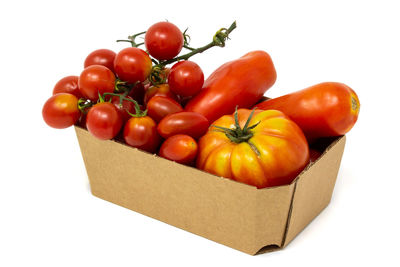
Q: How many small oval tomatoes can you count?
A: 3